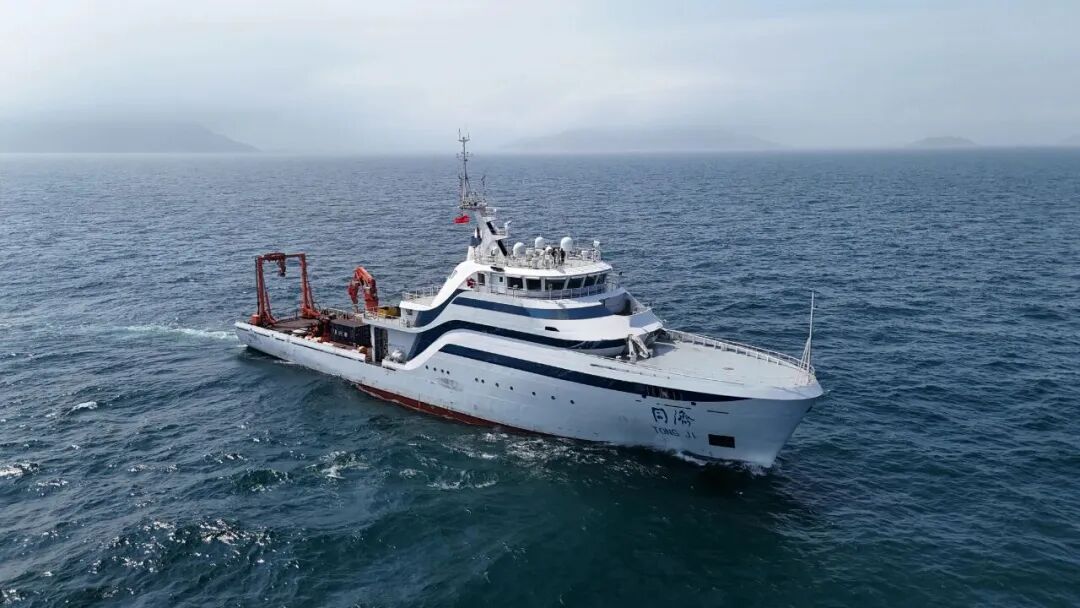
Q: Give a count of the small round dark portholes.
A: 11